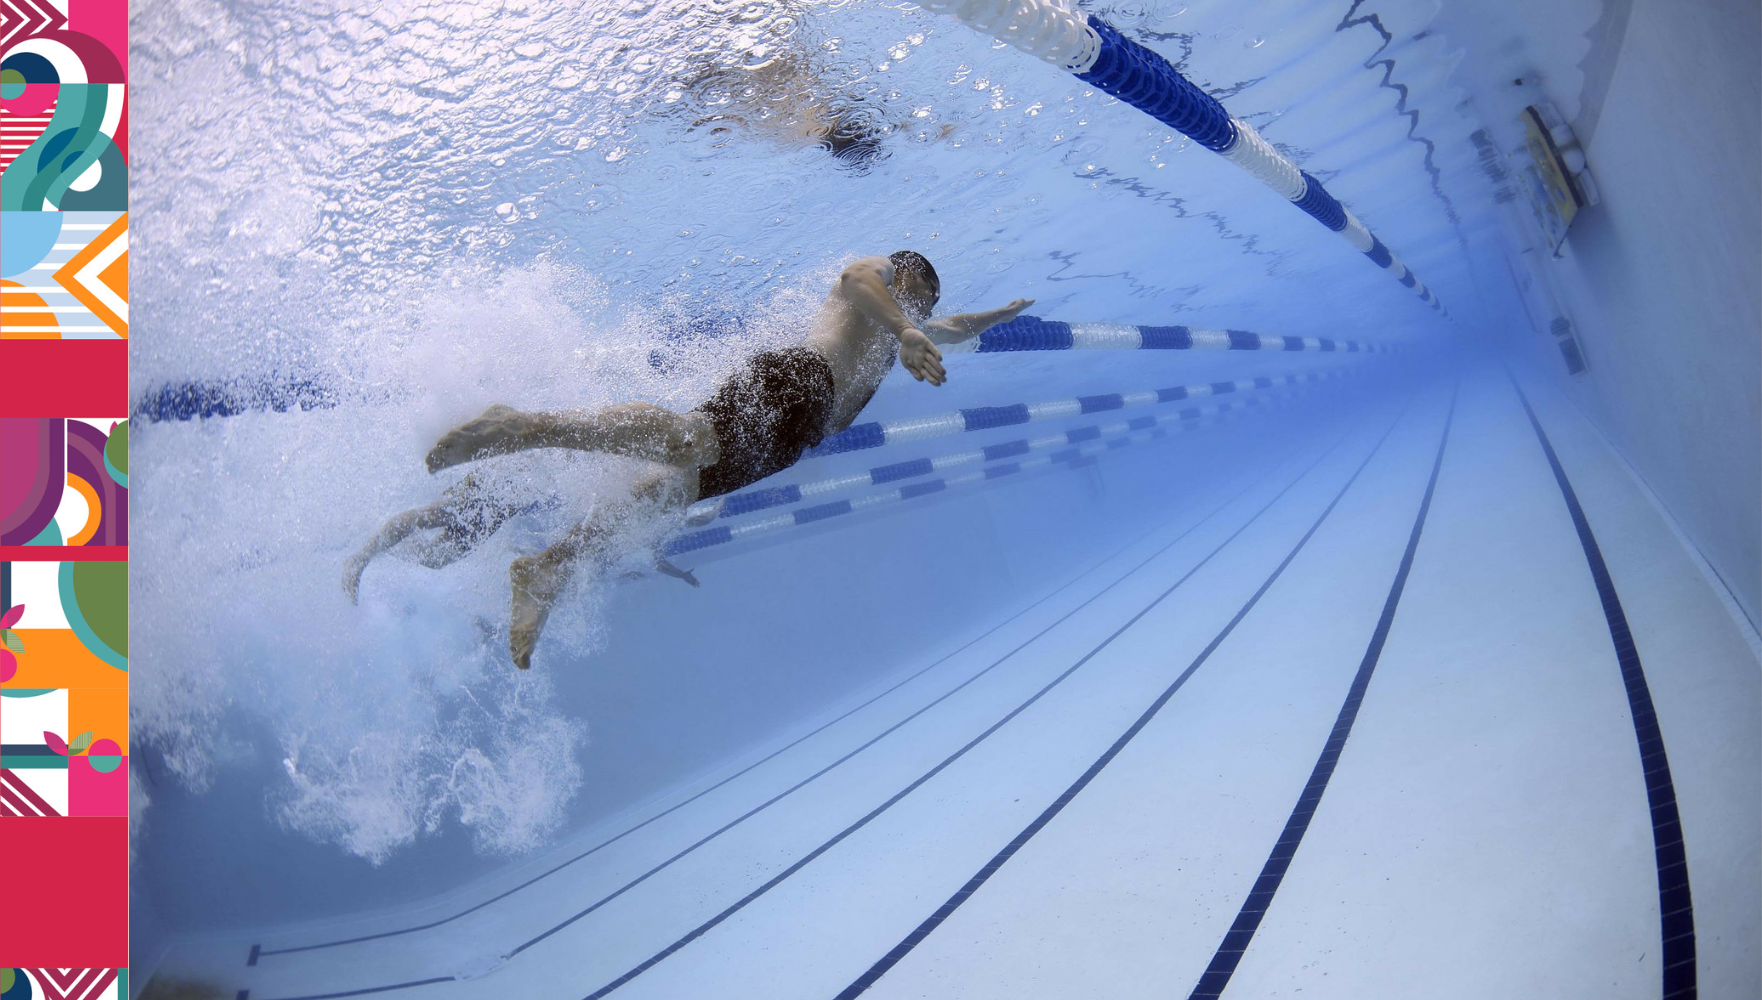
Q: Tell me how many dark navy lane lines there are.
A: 6